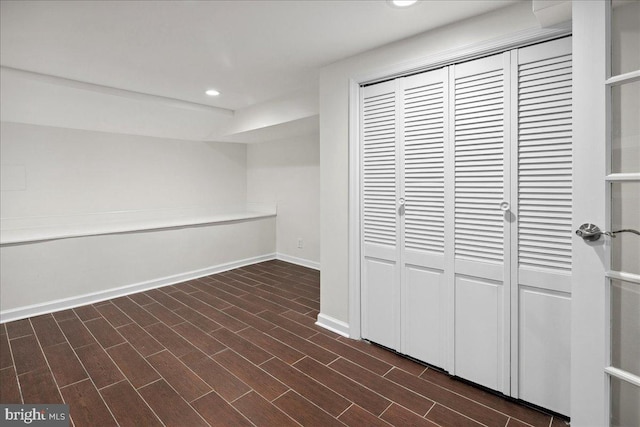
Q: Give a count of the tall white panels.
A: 4